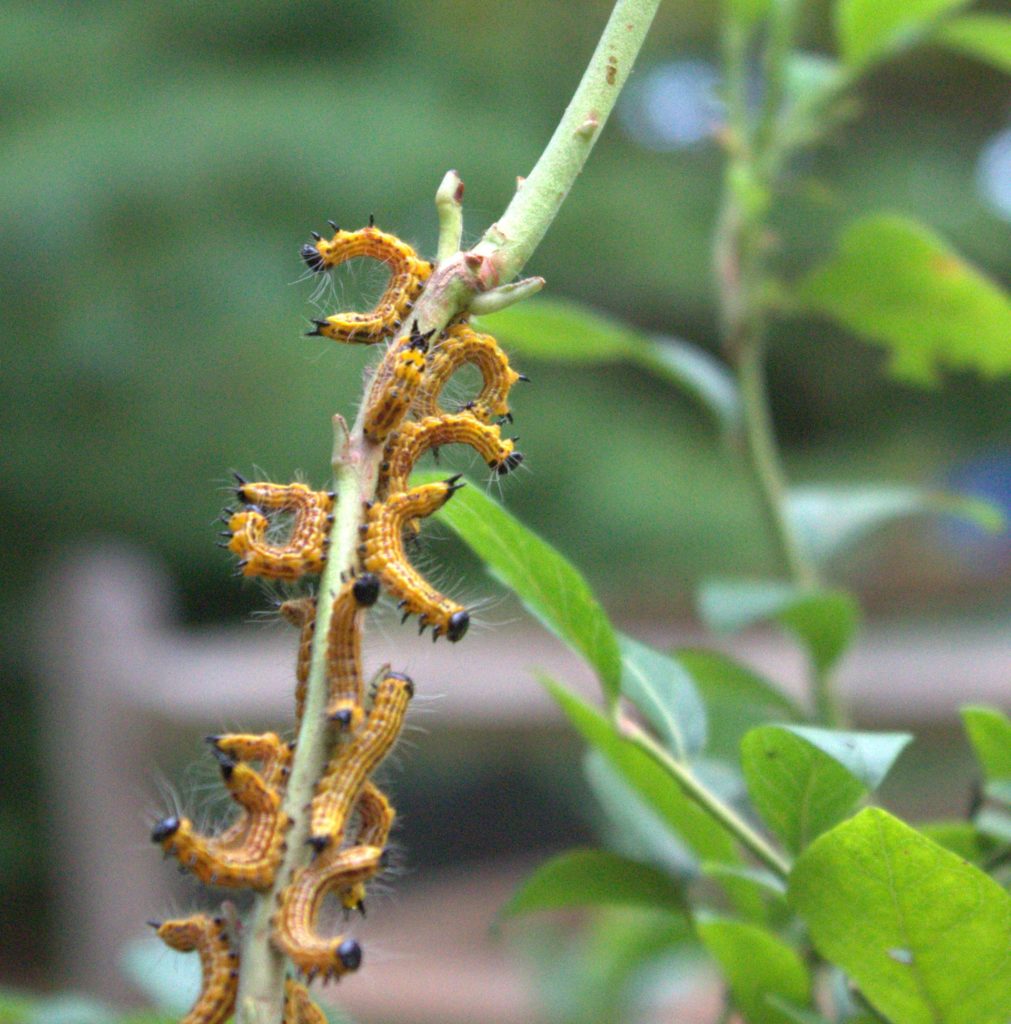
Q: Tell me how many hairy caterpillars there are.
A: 15